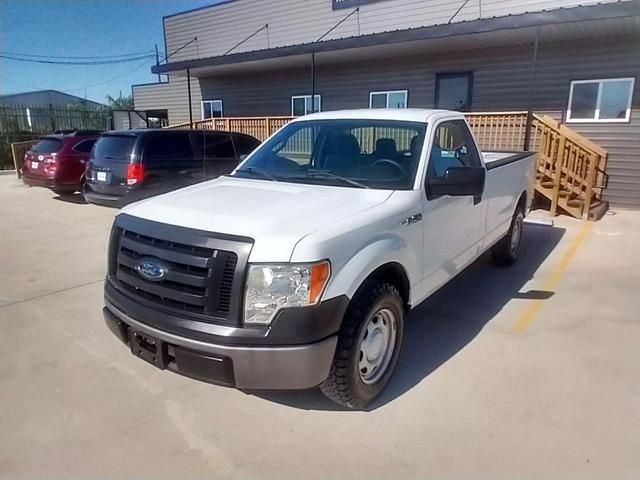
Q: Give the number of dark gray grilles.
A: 1